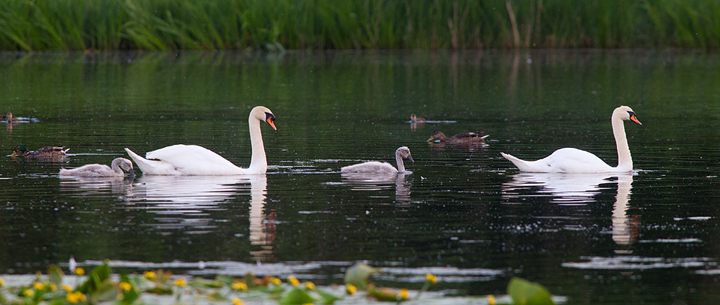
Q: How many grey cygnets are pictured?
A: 2